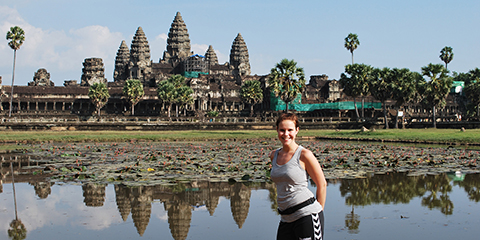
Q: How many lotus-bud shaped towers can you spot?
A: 5